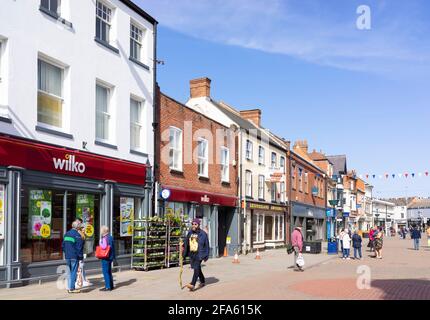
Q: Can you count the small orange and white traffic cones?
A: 2